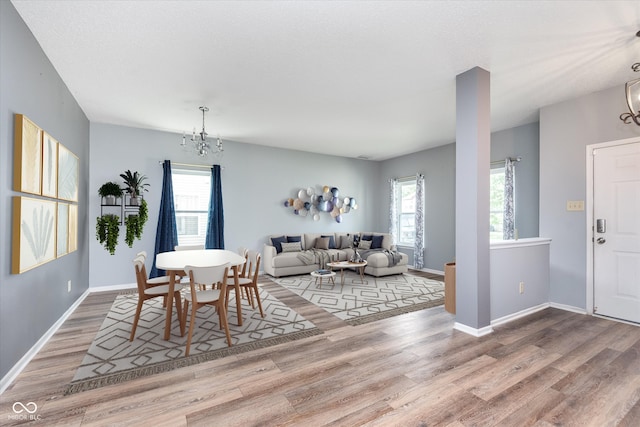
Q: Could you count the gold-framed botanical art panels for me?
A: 6